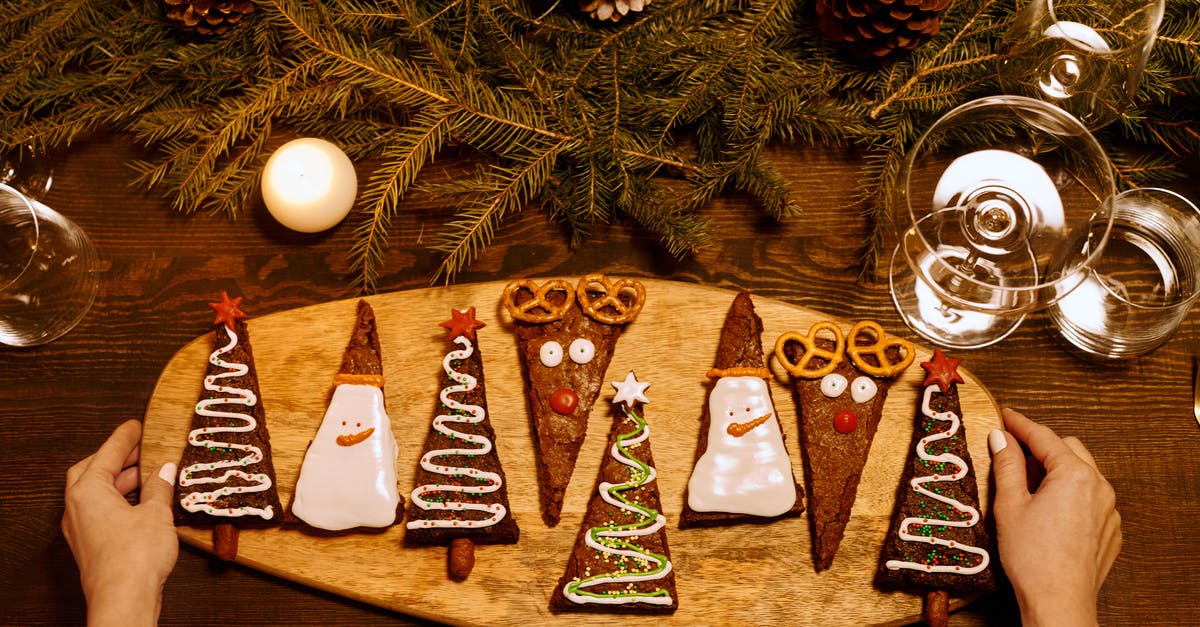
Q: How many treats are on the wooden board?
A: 8